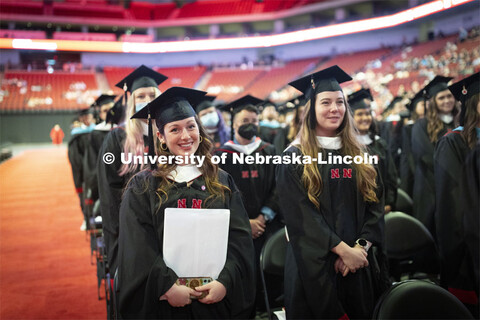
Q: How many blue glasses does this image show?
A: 0